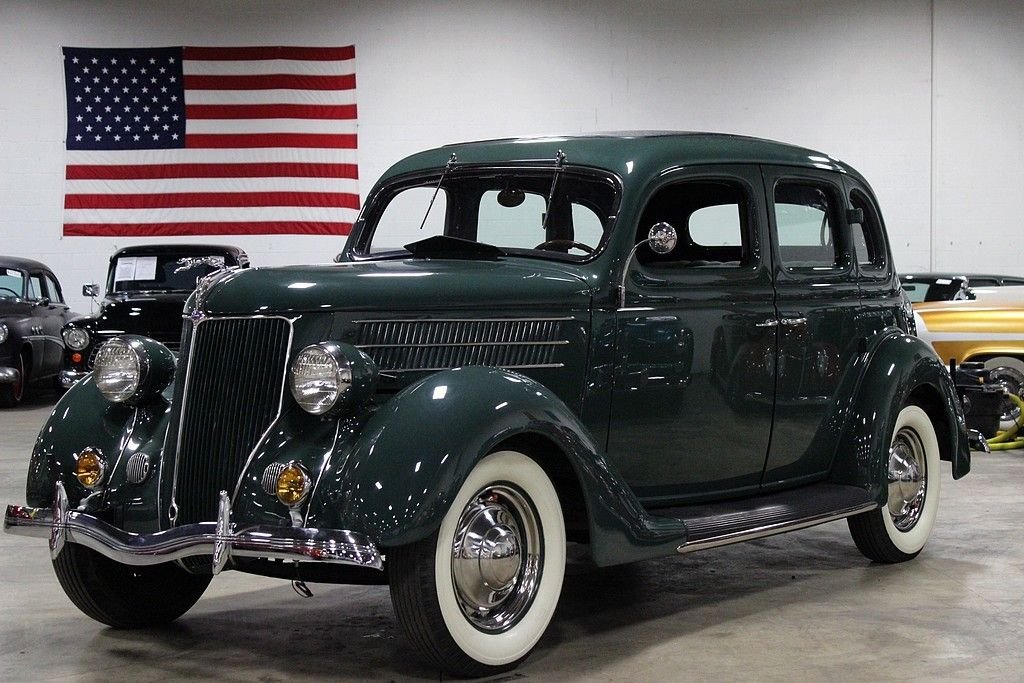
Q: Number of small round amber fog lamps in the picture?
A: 2